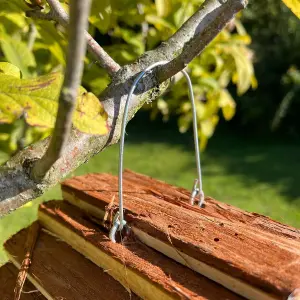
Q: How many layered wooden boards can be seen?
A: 4